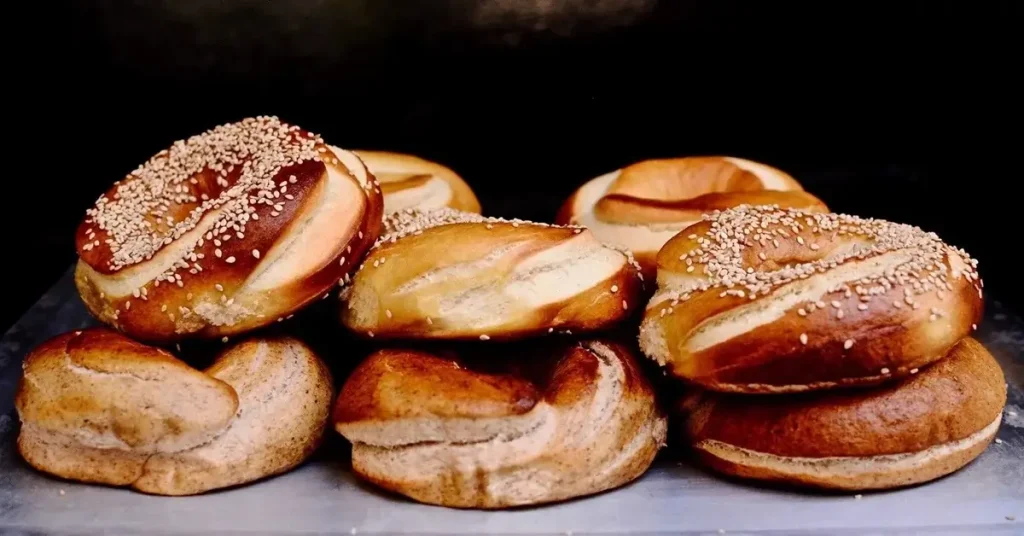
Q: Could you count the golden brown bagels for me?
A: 8